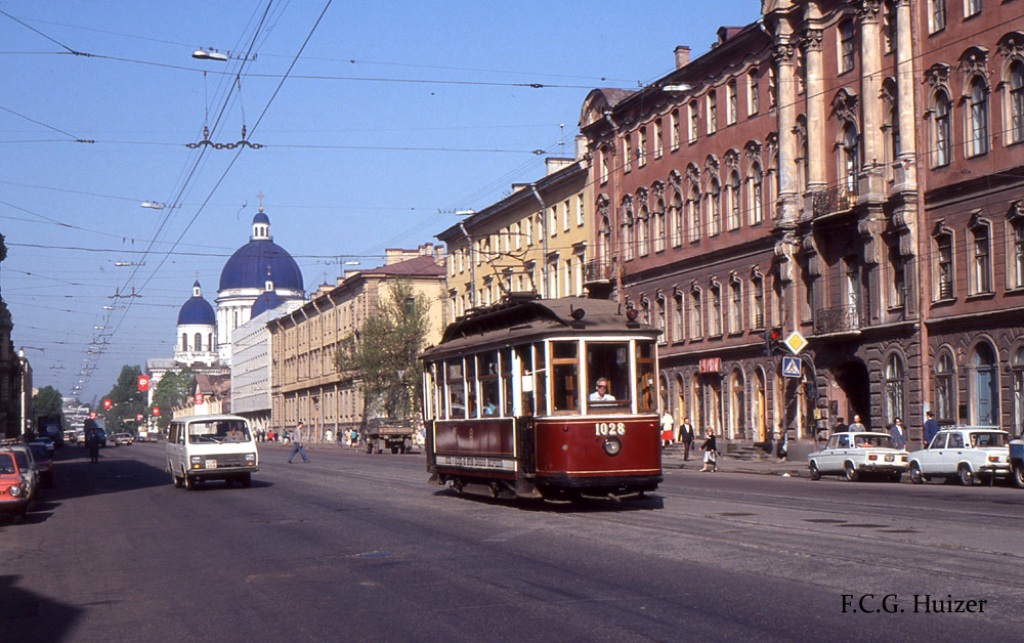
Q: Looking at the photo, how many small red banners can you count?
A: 6